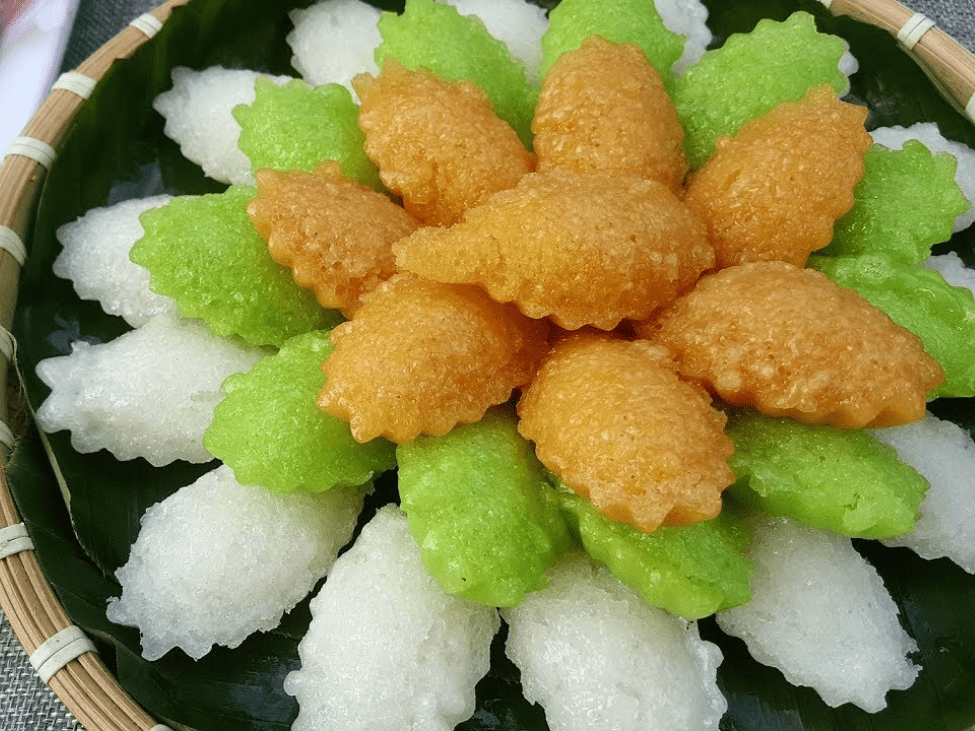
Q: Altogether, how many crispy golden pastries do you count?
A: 8